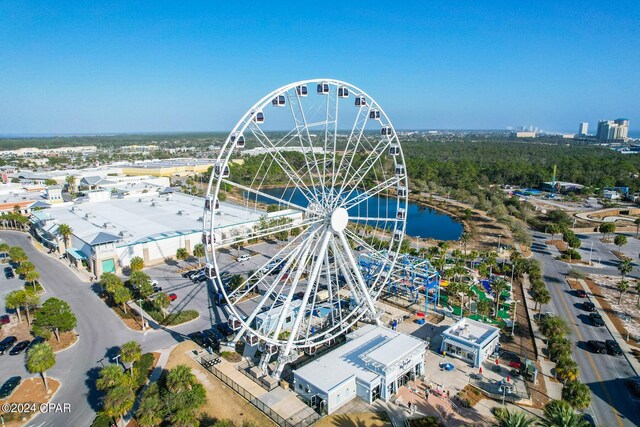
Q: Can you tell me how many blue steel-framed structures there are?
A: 1